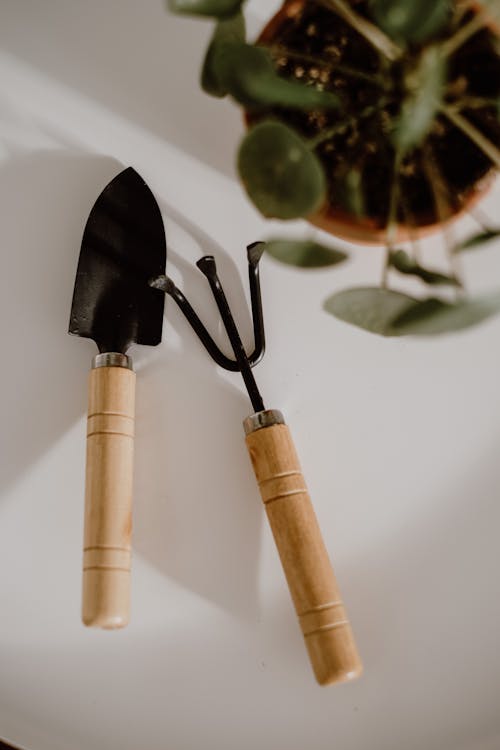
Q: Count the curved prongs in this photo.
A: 3